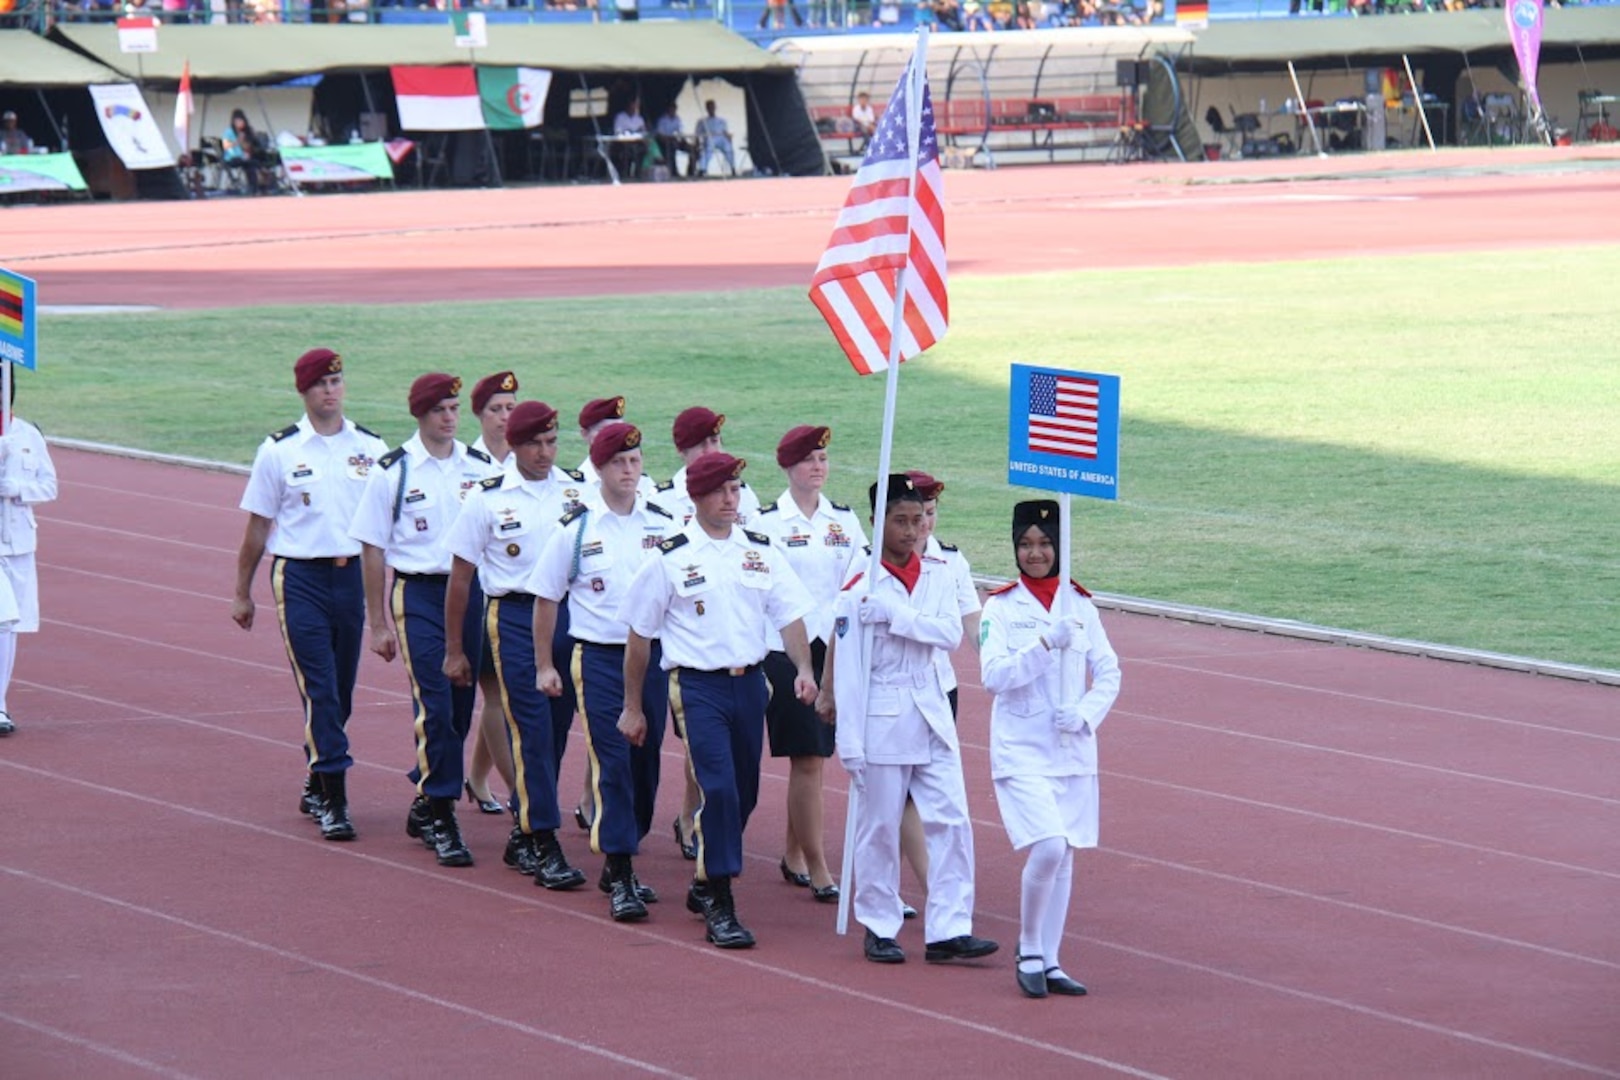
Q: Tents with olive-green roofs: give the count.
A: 3